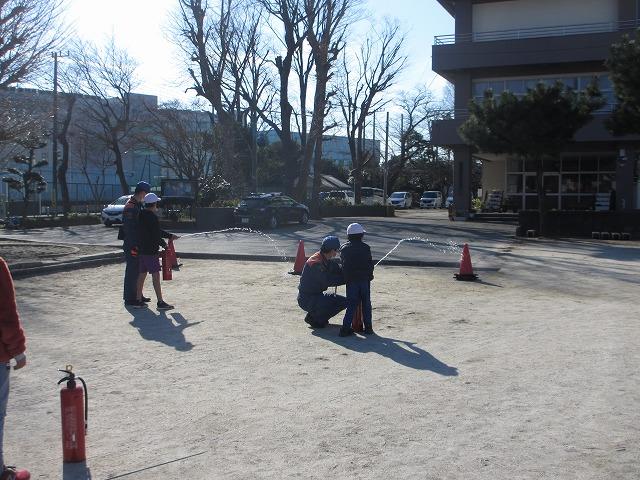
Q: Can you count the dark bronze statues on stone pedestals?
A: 0